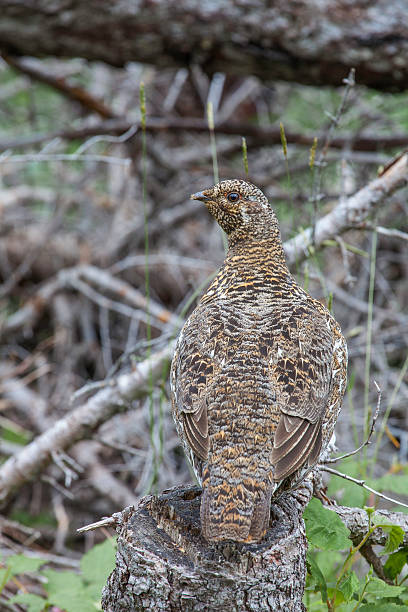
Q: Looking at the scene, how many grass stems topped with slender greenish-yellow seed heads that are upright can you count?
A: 5